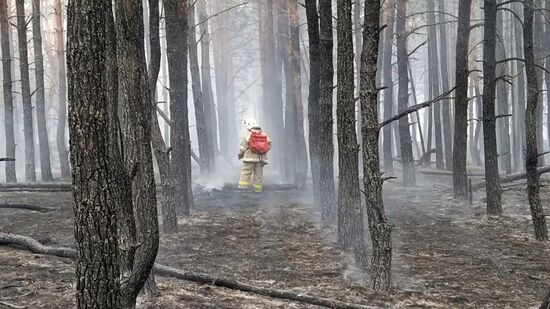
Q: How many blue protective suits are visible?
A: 0